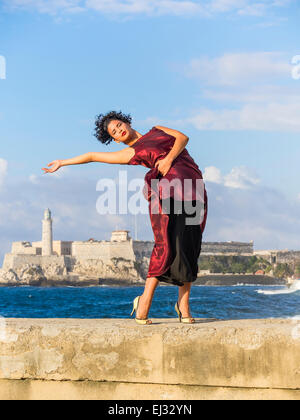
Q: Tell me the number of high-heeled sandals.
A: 2